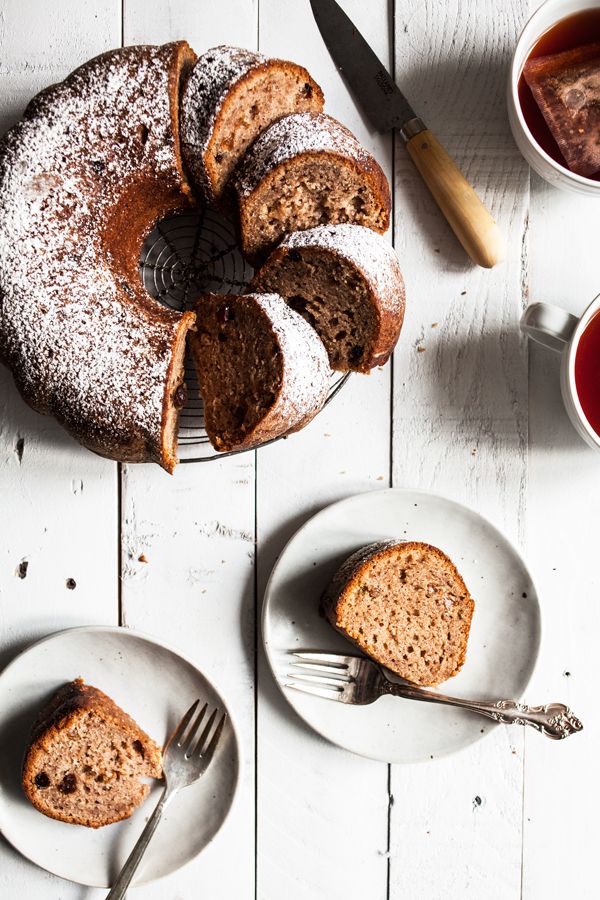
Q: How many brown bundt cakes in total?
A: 1